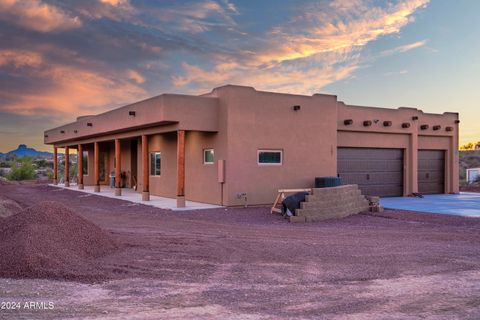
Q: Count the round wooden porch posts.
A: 7